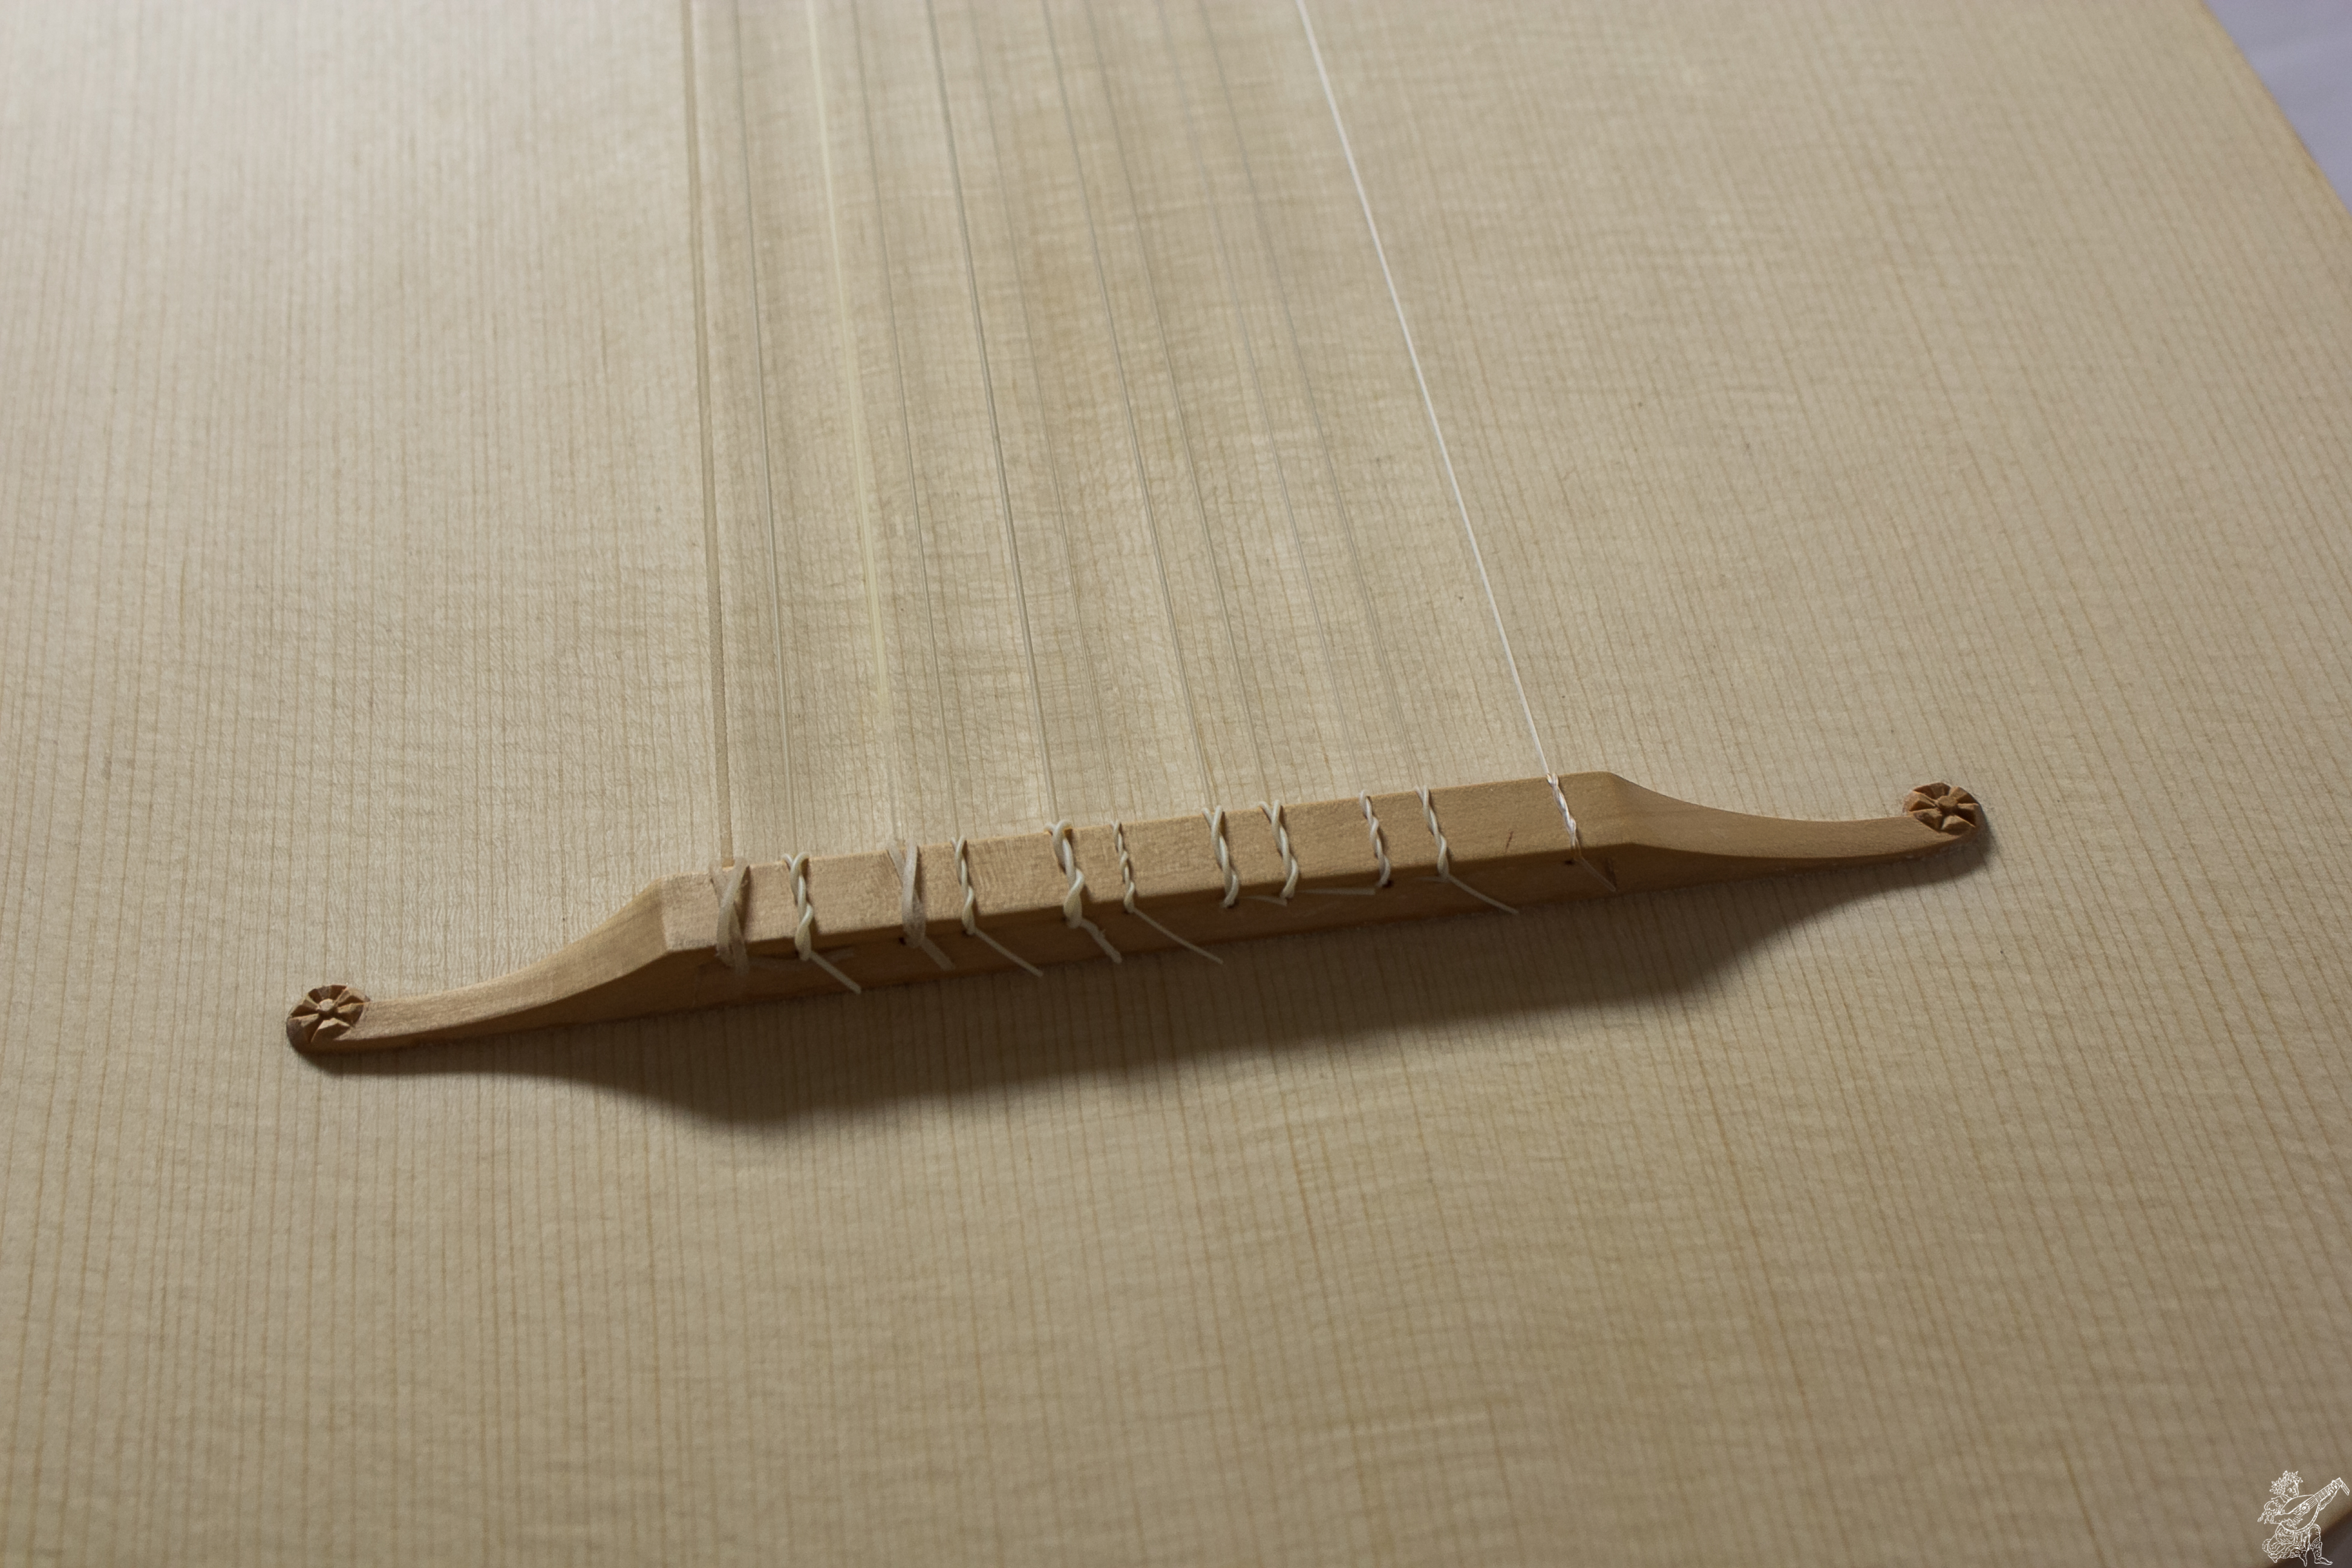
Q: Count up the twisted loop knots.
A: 11